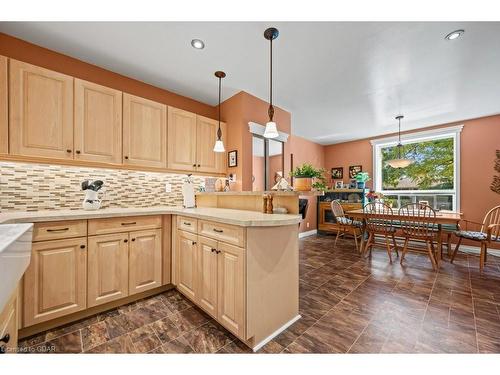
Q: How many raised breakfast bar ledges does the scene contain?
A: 1